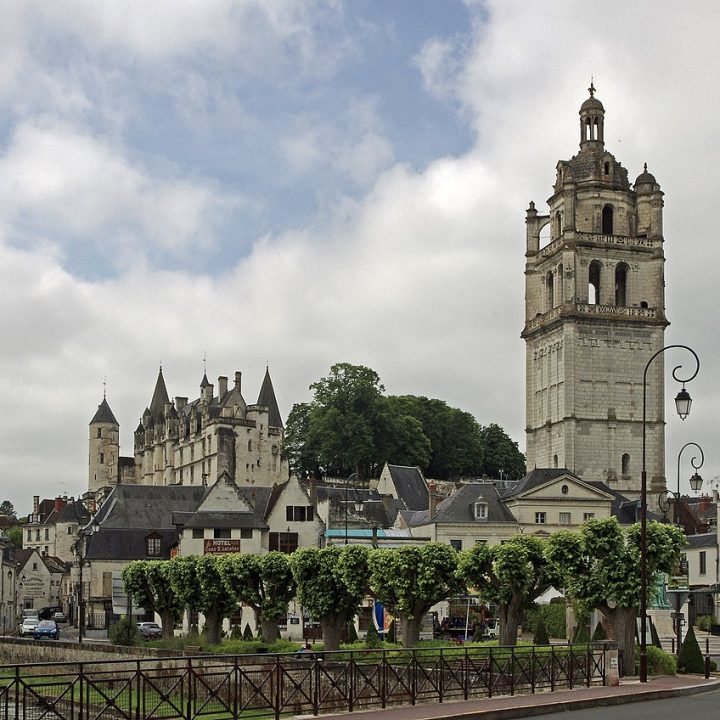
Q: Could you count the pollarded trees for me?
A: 7